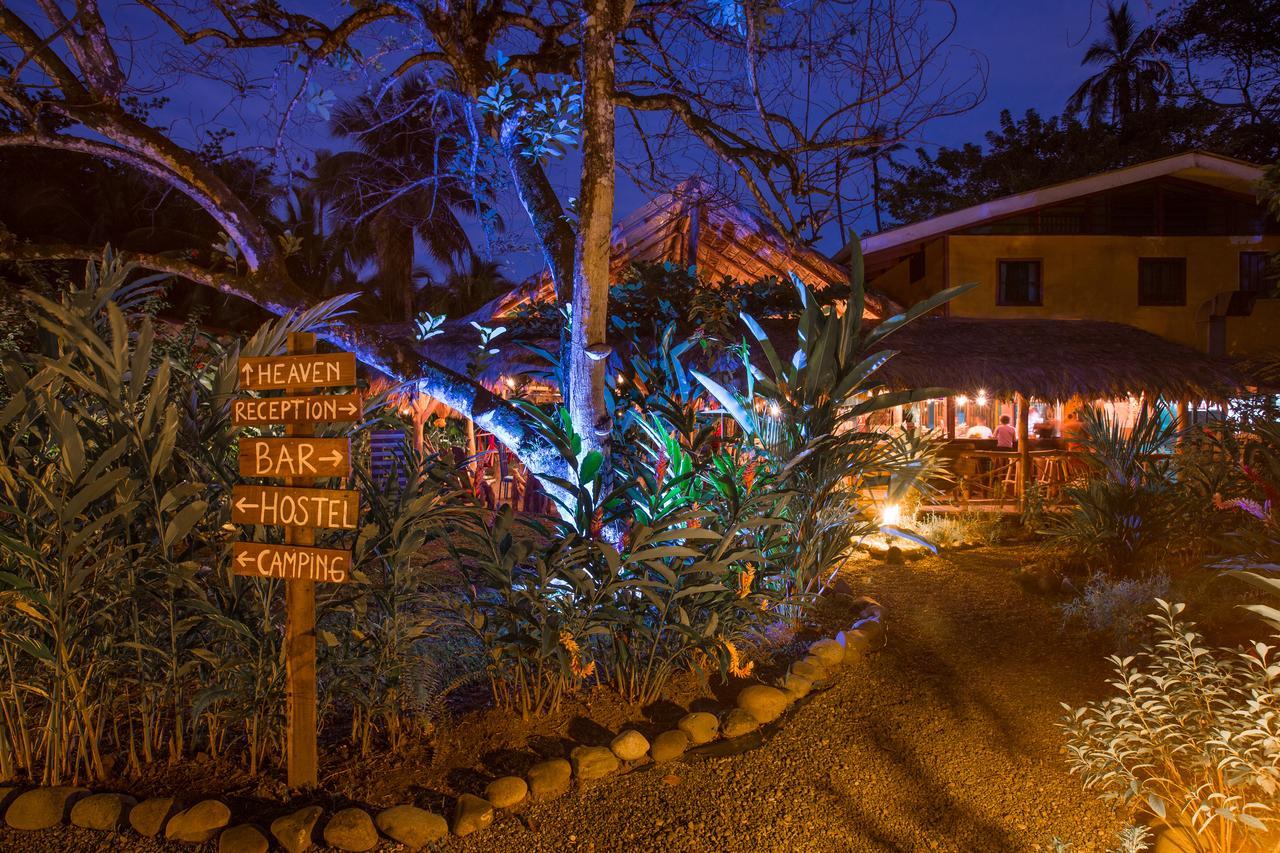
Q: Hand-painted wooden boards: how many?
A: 5